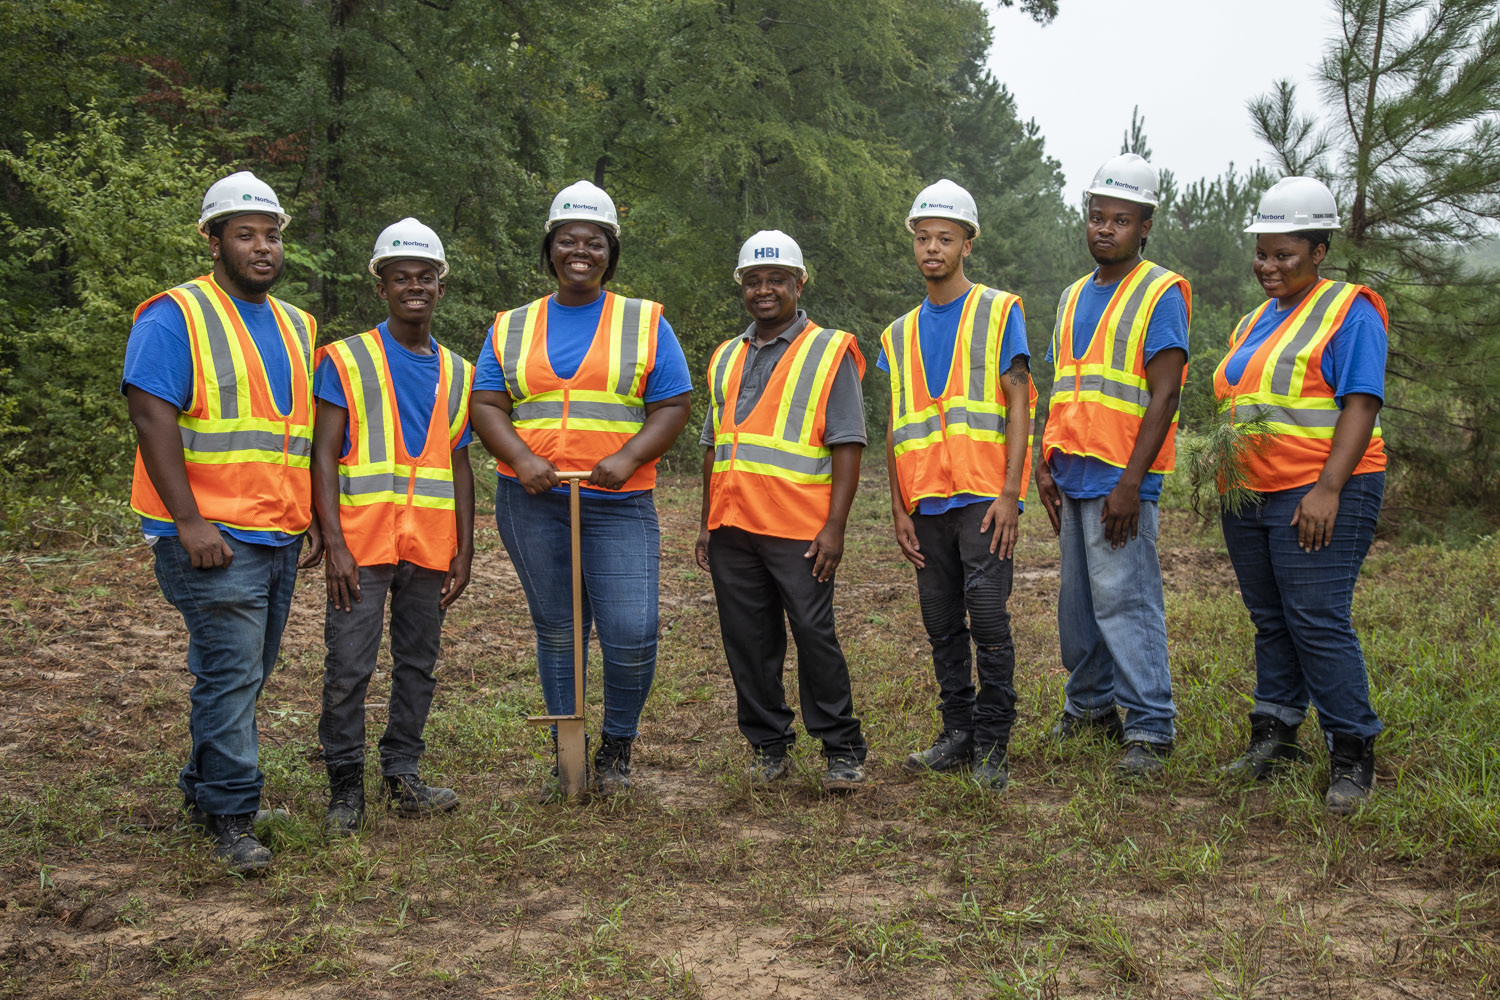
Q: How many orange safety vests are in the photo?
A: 7